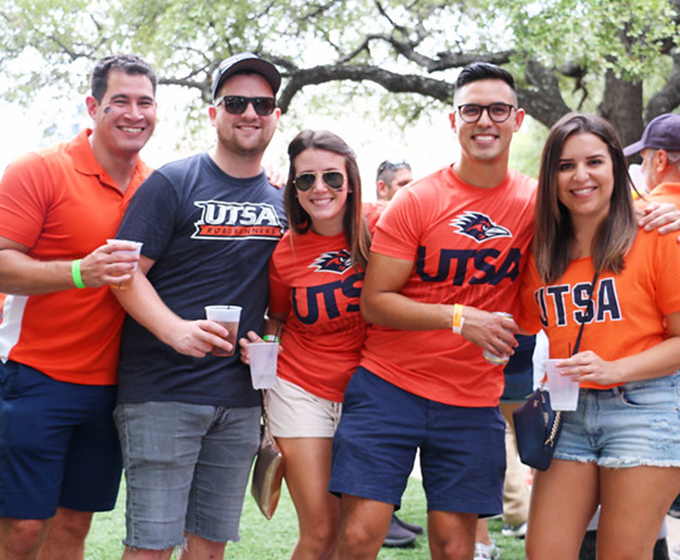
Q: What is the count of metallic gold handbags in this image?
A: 1